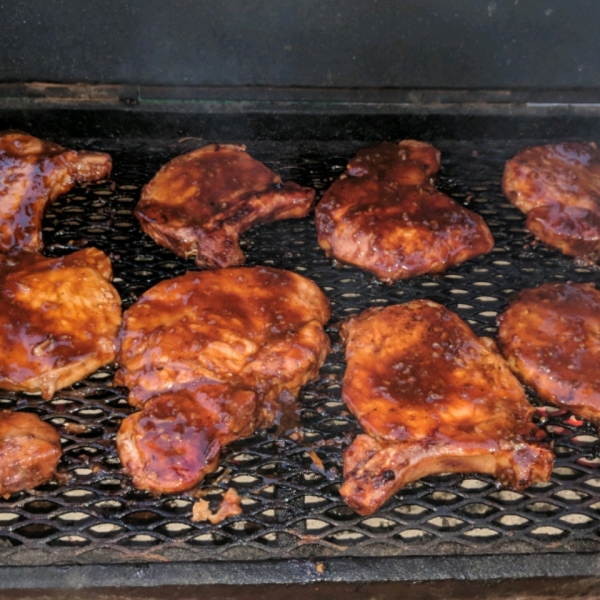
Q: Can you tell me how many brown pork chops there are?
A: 9